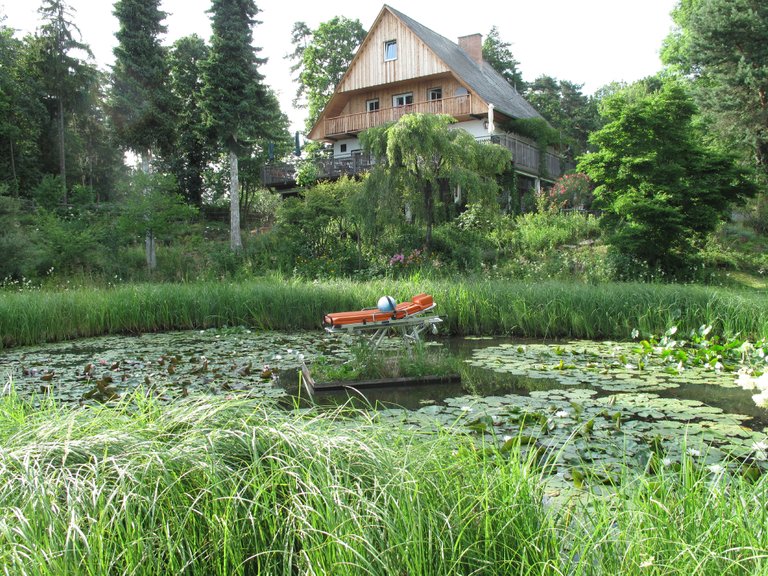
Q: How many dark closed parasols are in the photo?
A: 2